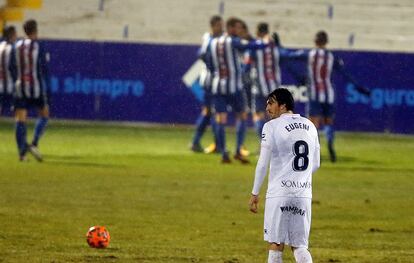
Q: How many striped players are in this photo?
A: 7